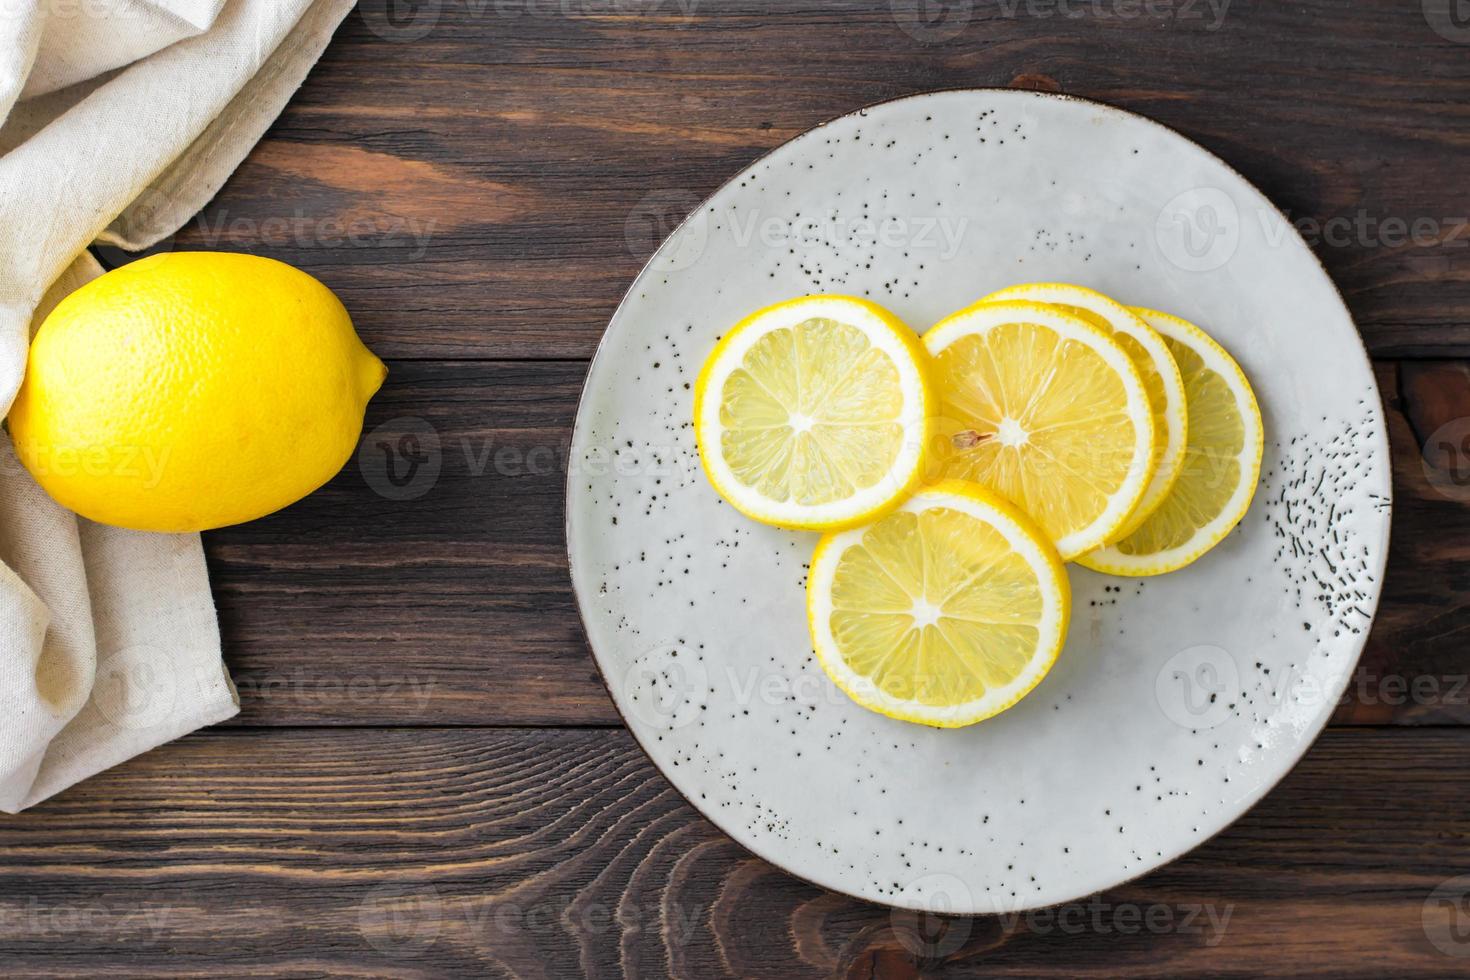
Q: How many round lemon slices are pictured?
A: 5